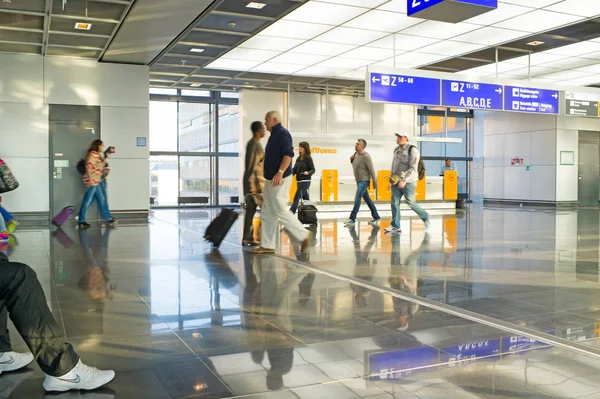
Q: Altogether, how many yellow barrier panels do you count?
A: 6